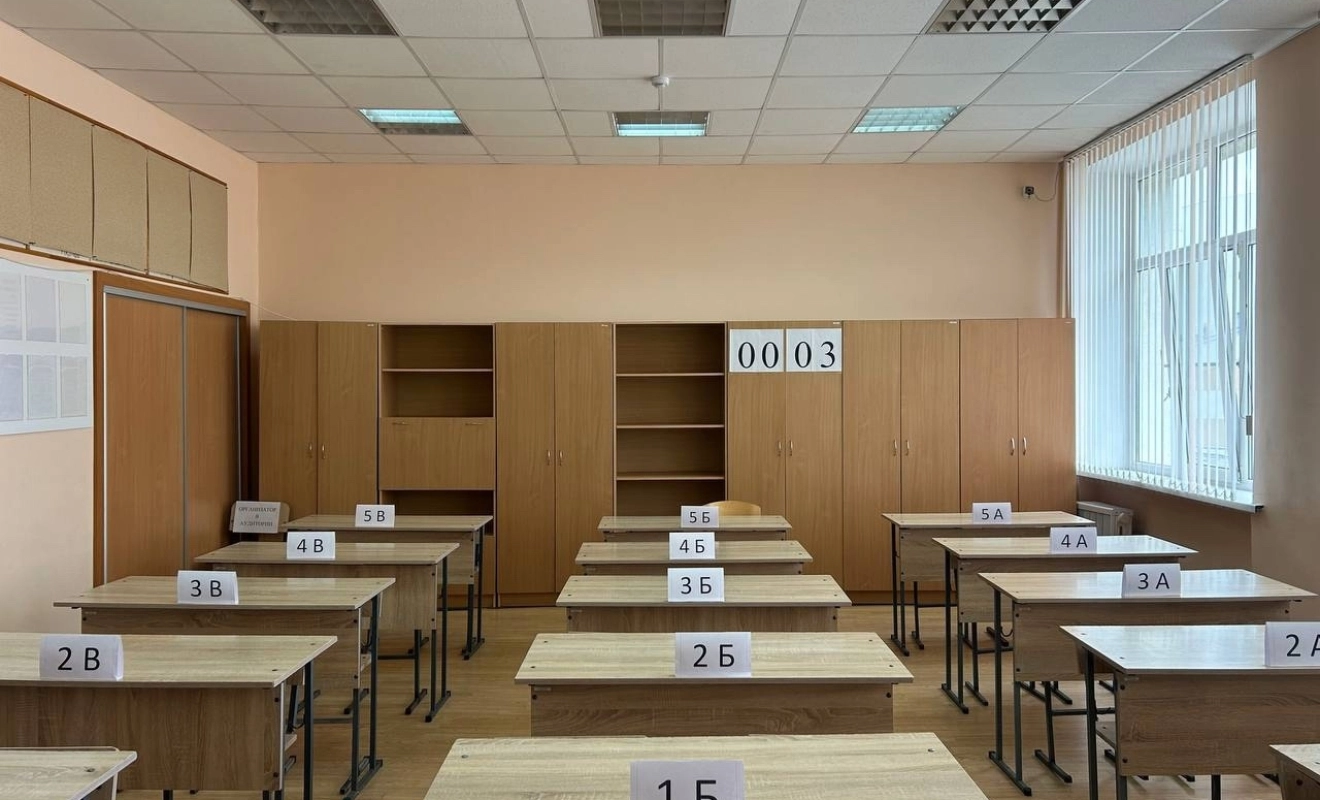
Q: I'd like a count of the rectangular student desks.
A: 15